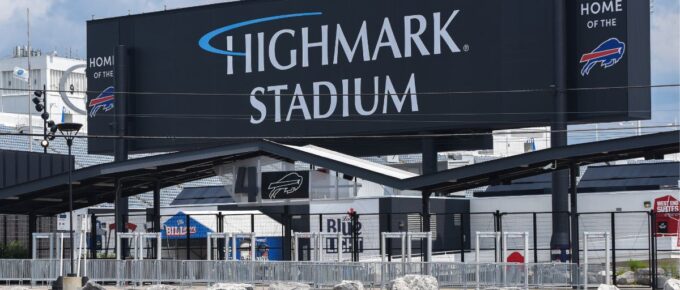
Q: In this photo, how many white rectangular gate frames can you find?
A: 13